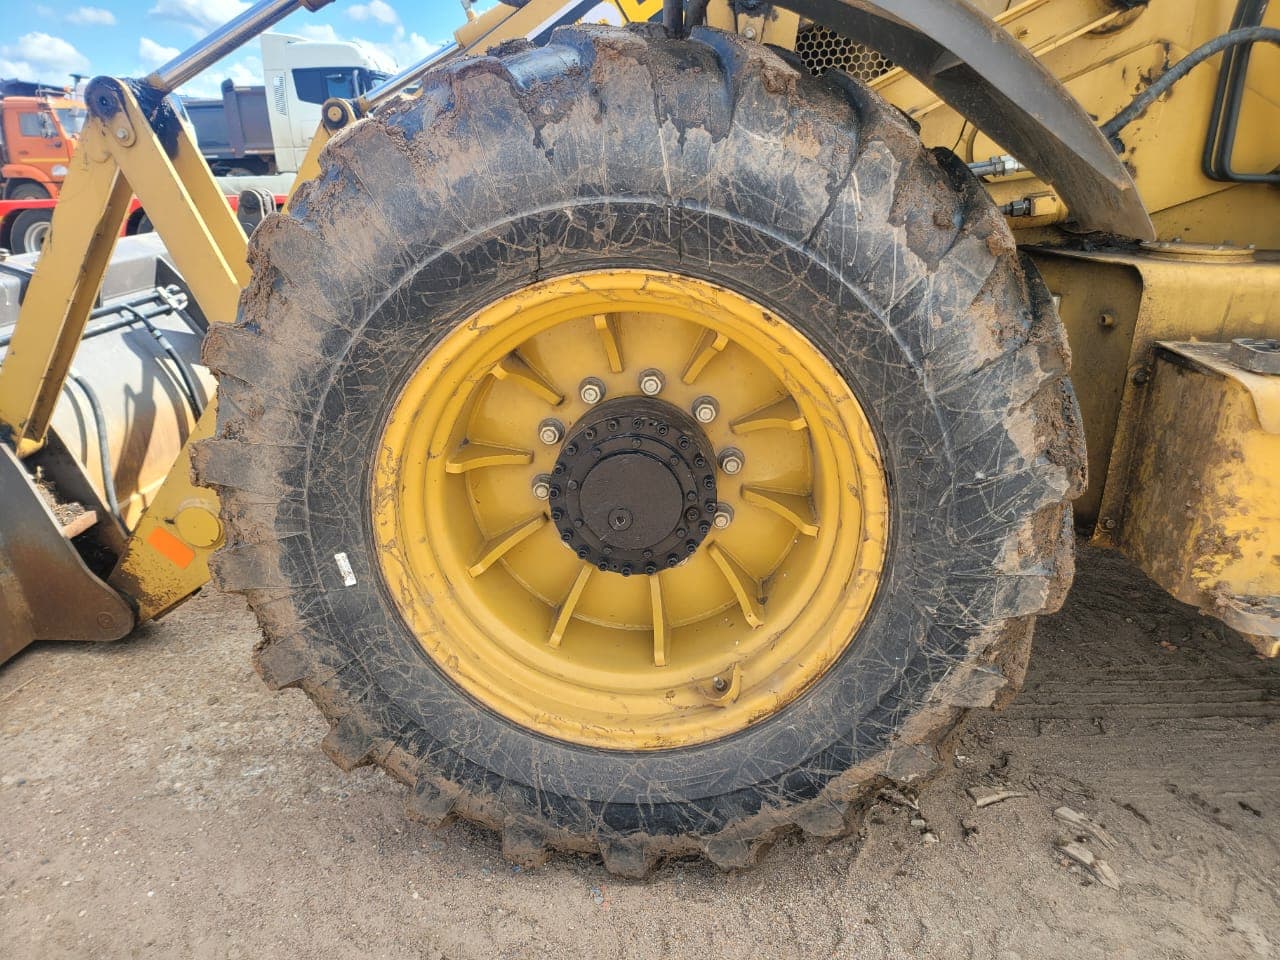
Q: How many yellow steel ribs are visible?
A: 10